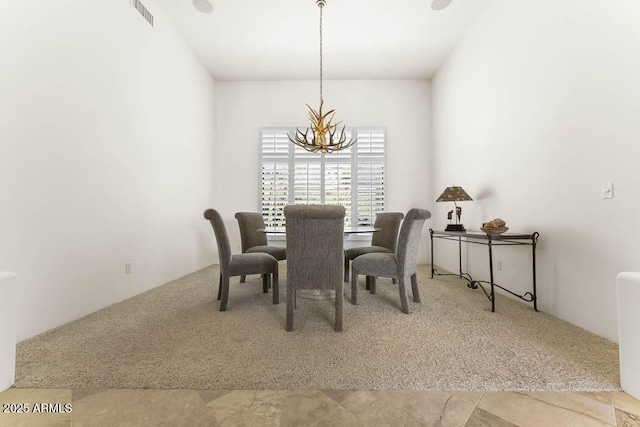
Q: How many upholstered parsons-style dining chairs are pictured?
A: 5